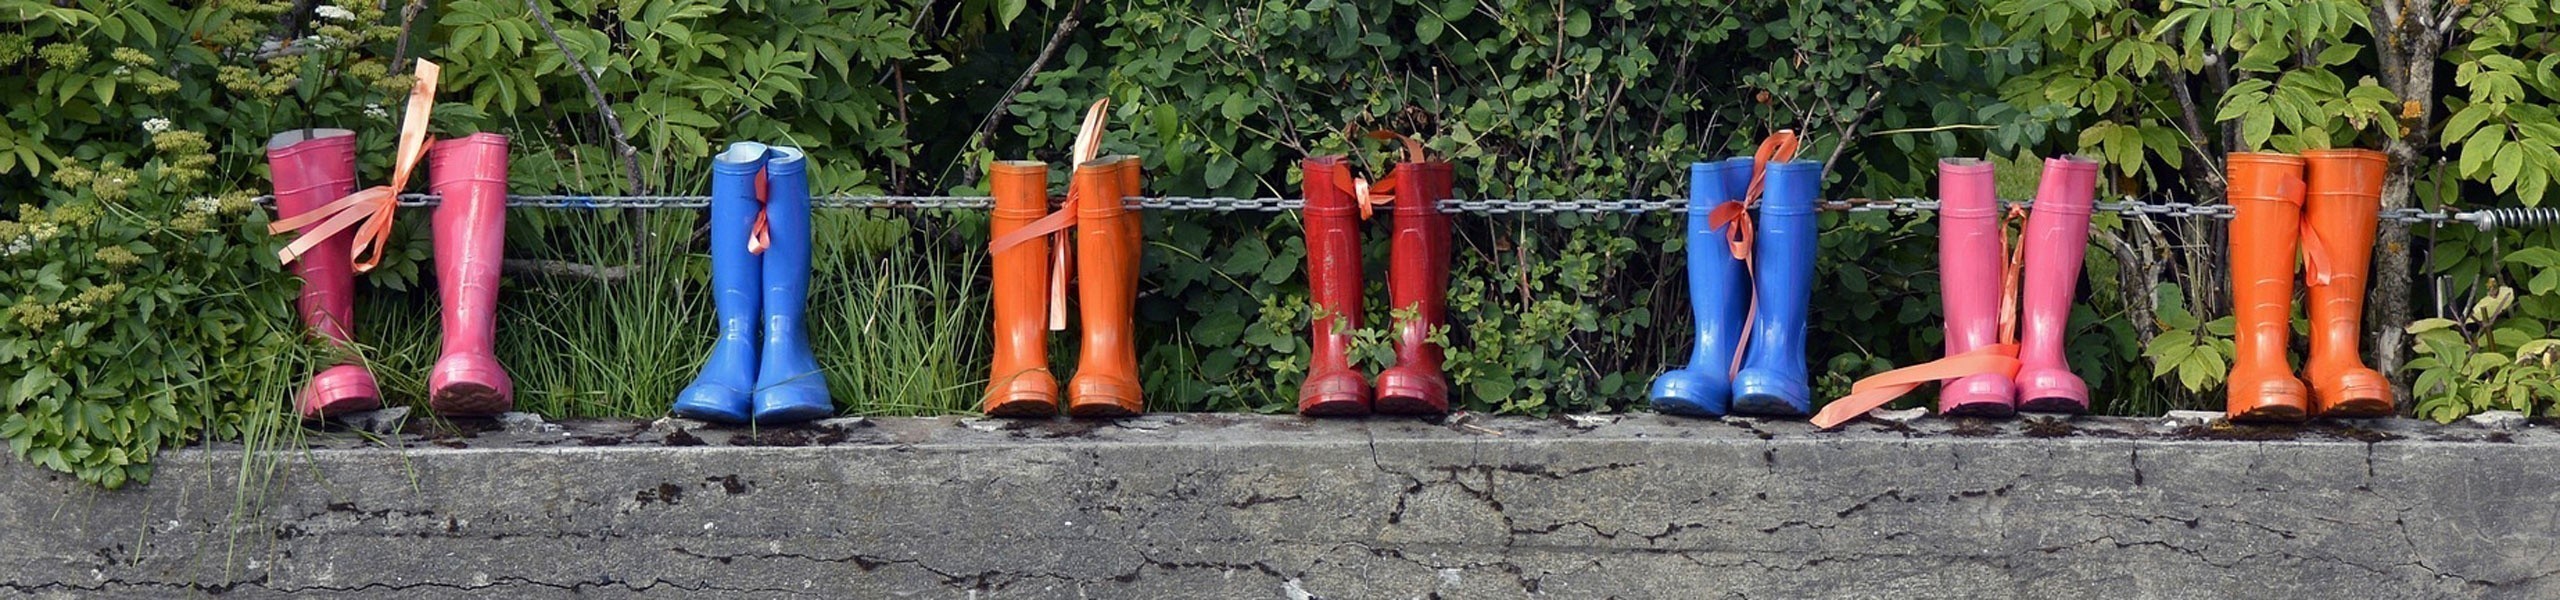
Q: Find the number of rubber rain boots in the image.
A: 14